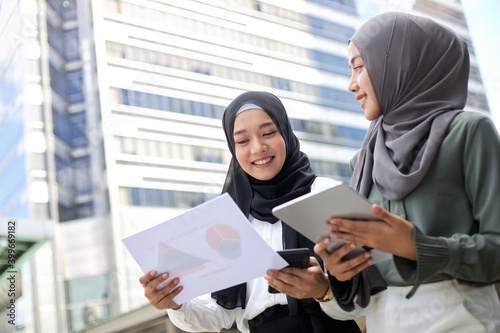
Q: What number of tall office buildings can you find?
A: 2